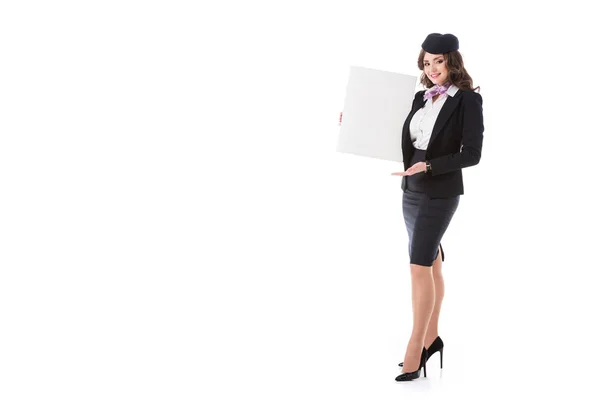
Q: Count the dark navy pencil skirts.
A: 1